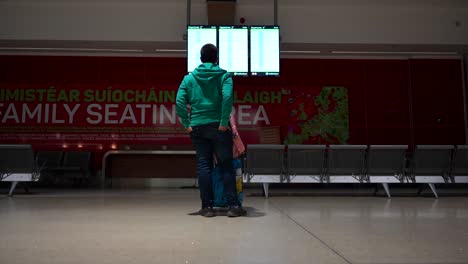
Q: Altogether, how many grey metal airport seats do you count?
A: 9